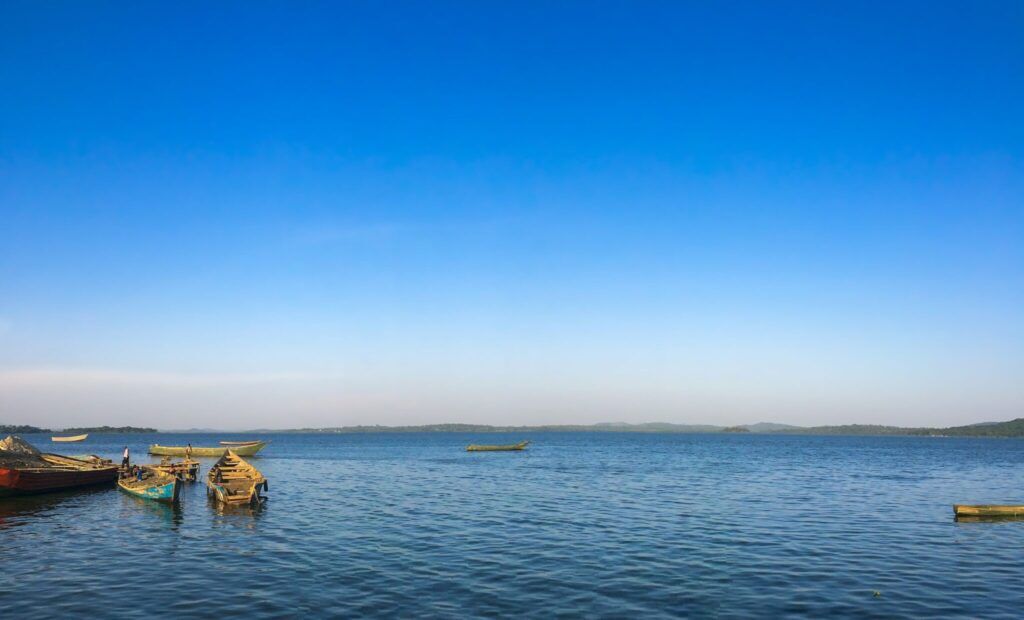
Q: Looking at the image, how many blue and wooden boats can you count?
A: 1